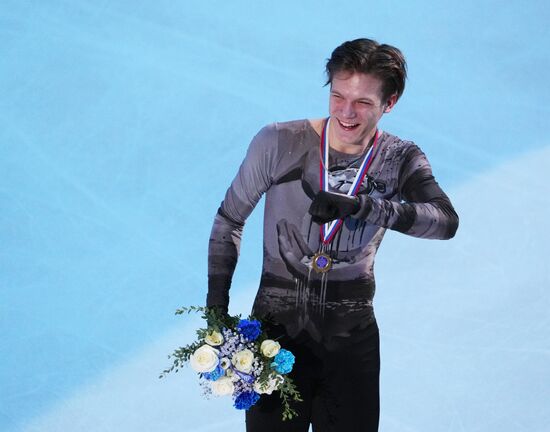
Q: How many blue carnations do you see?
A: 4